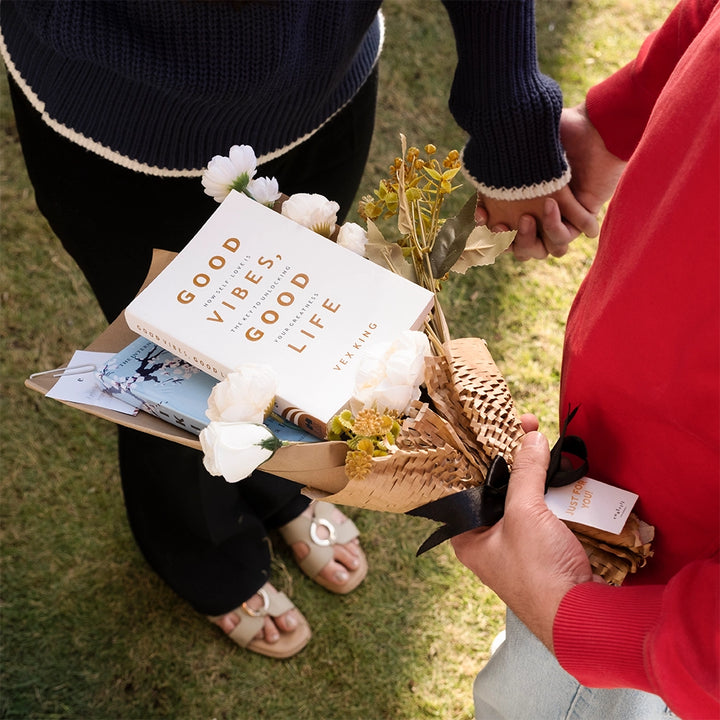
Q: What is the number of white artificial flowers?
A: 7